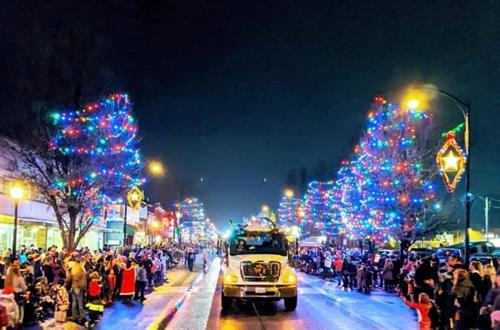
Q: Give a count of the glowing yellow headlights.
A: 2